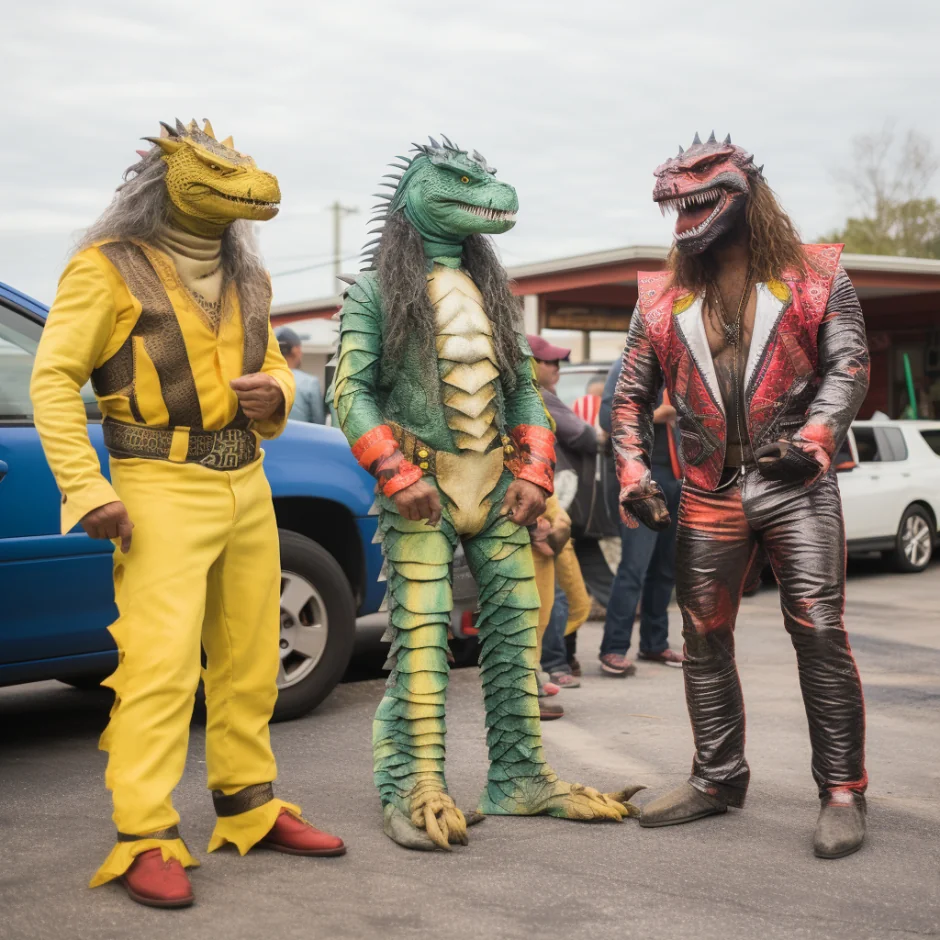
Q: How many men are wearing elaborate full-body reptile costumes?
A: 3